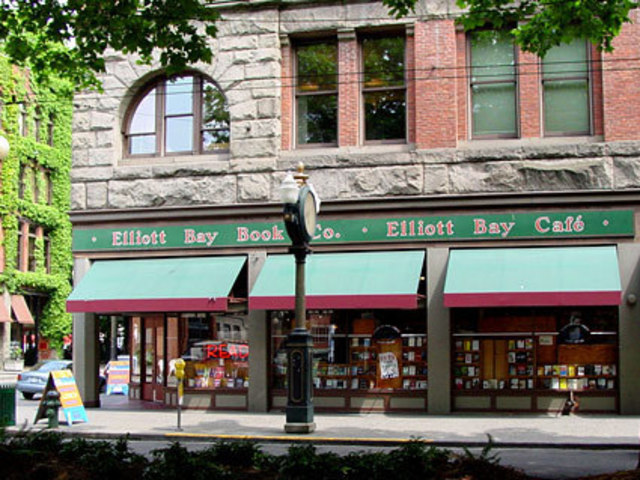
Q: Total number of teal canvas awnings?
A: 3